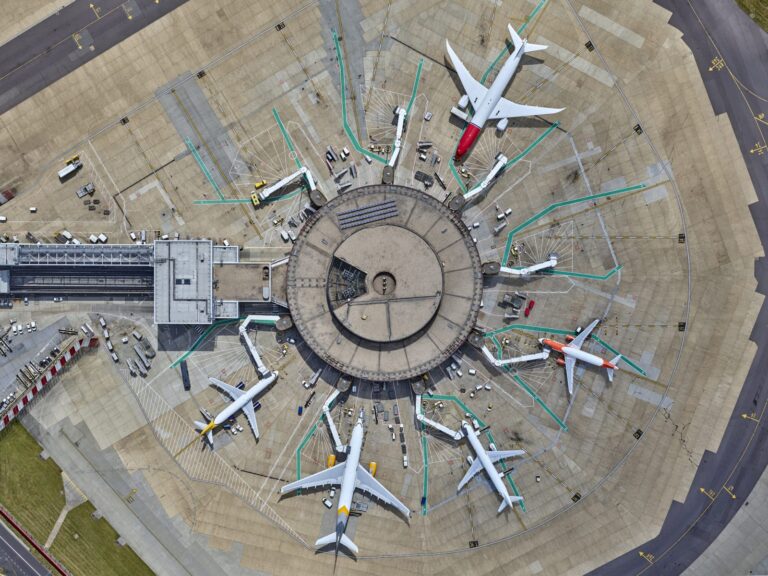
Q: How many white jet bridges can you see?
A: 8